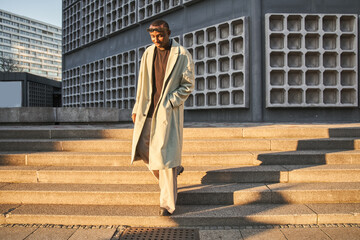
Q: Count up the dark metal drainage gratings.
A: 1